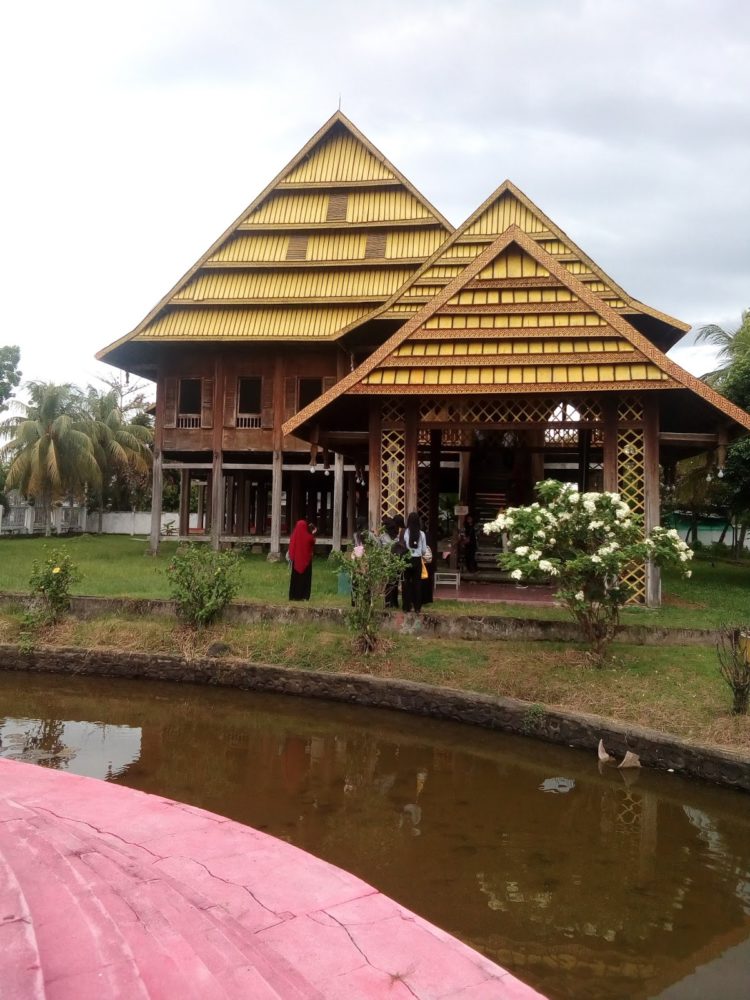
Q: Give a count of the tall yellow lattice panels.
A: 2